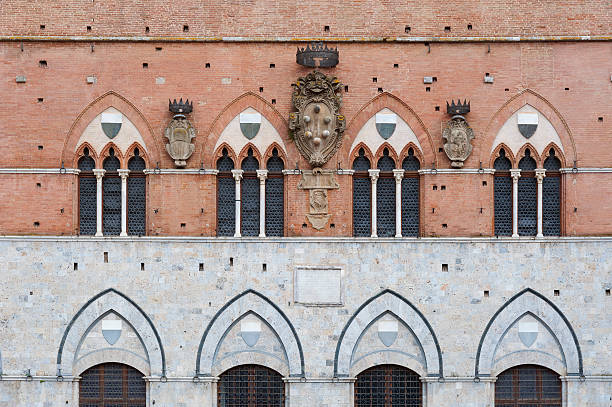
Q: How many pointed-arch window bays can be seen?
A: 8